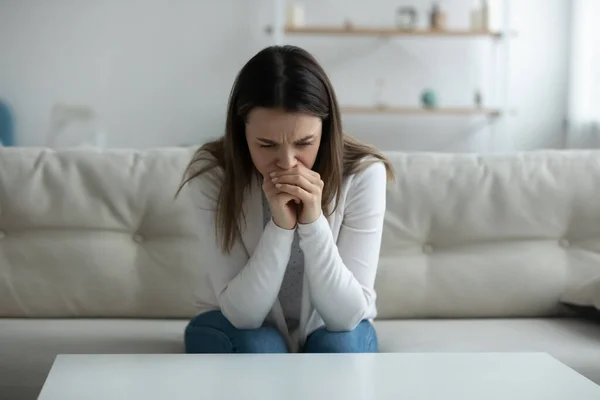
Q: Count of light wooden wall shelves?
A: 2